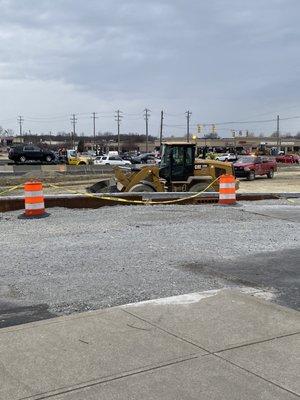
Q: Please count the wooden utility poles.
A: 8